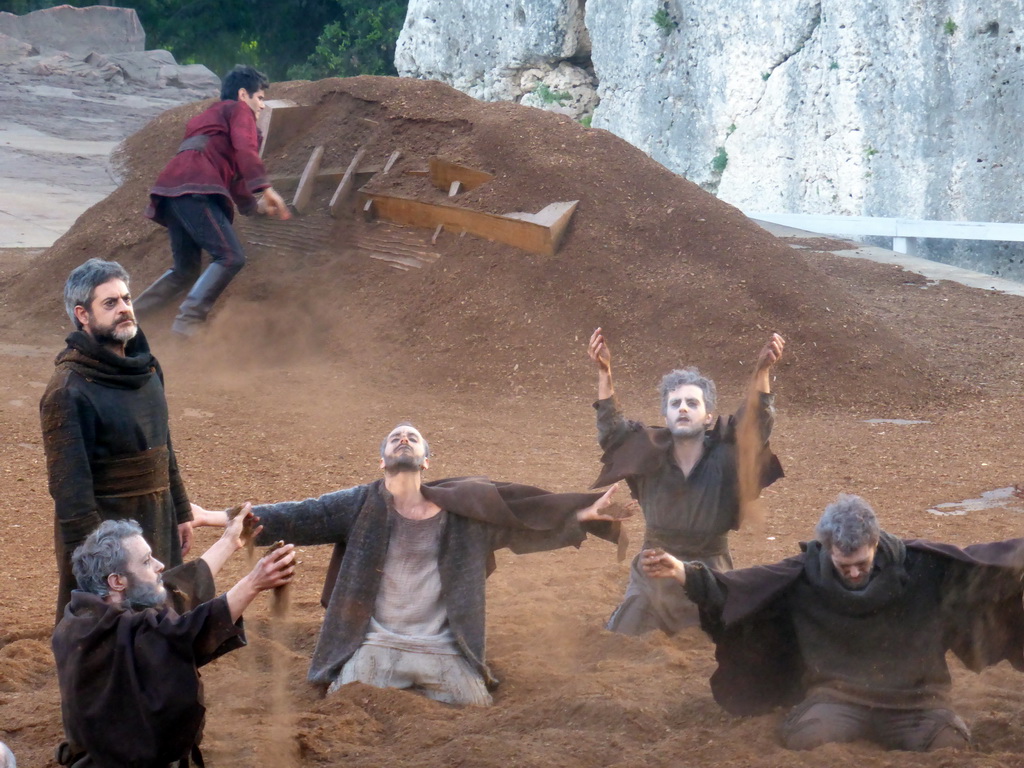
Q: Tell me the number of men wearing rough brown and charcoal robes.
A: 5